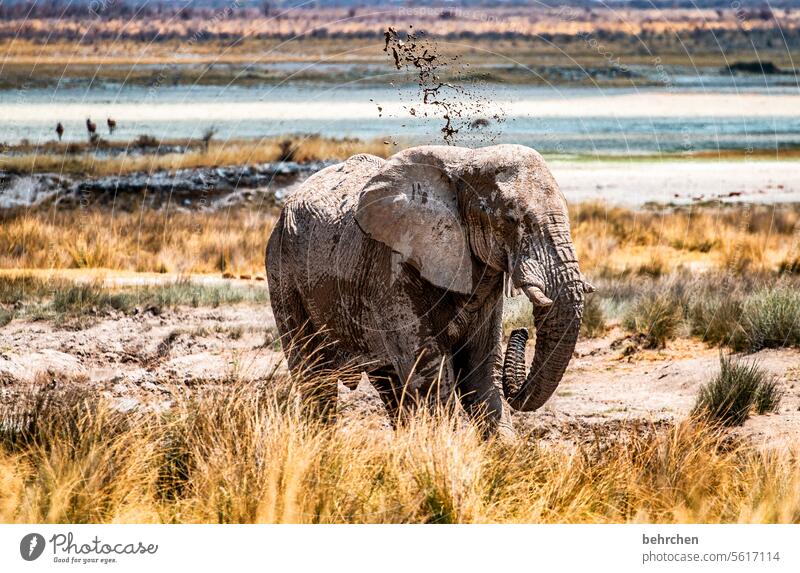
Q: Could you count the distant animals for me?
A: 3